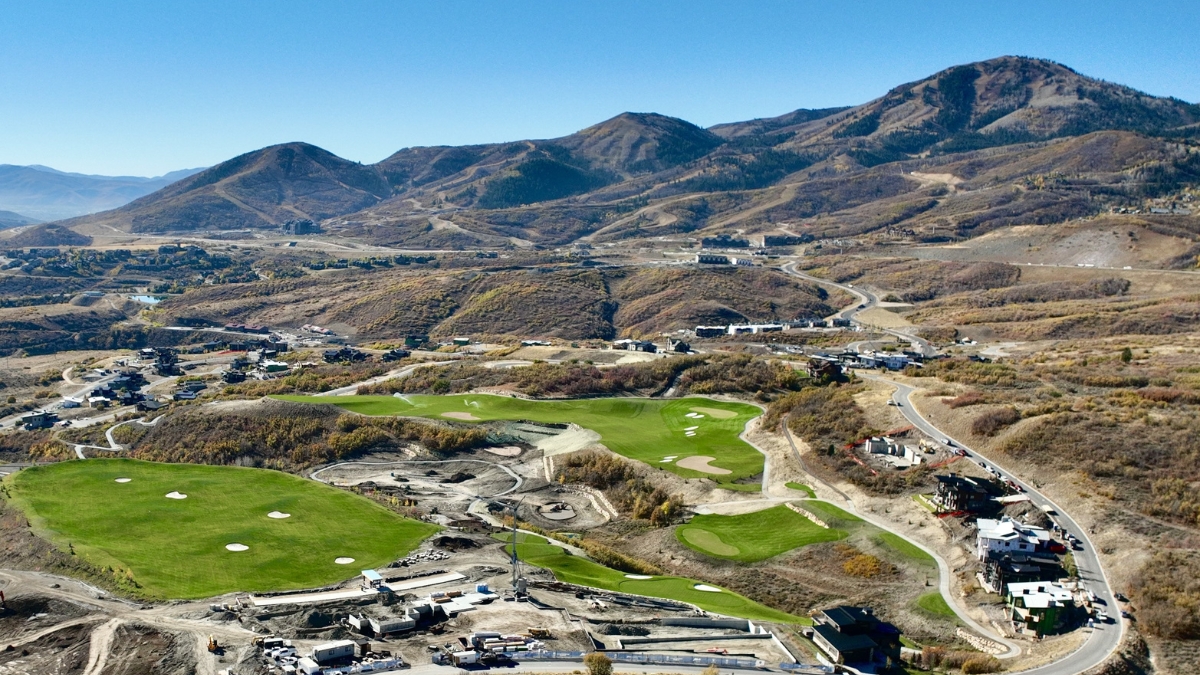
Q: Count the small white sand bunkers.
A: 14